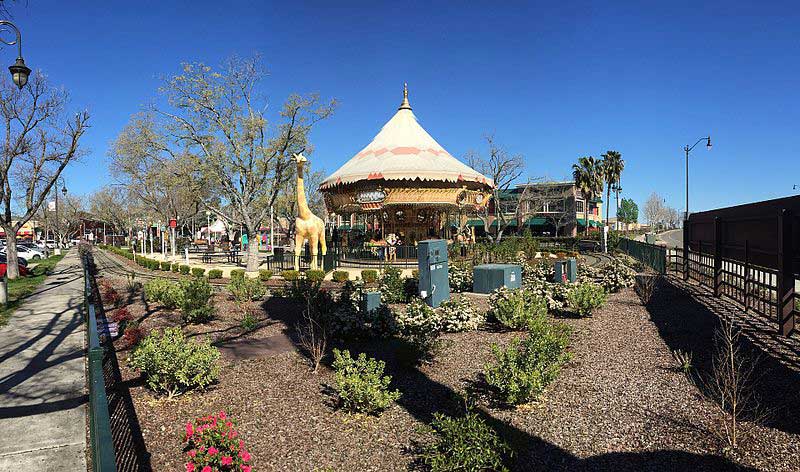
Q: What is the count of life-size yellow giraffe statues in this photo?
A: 1